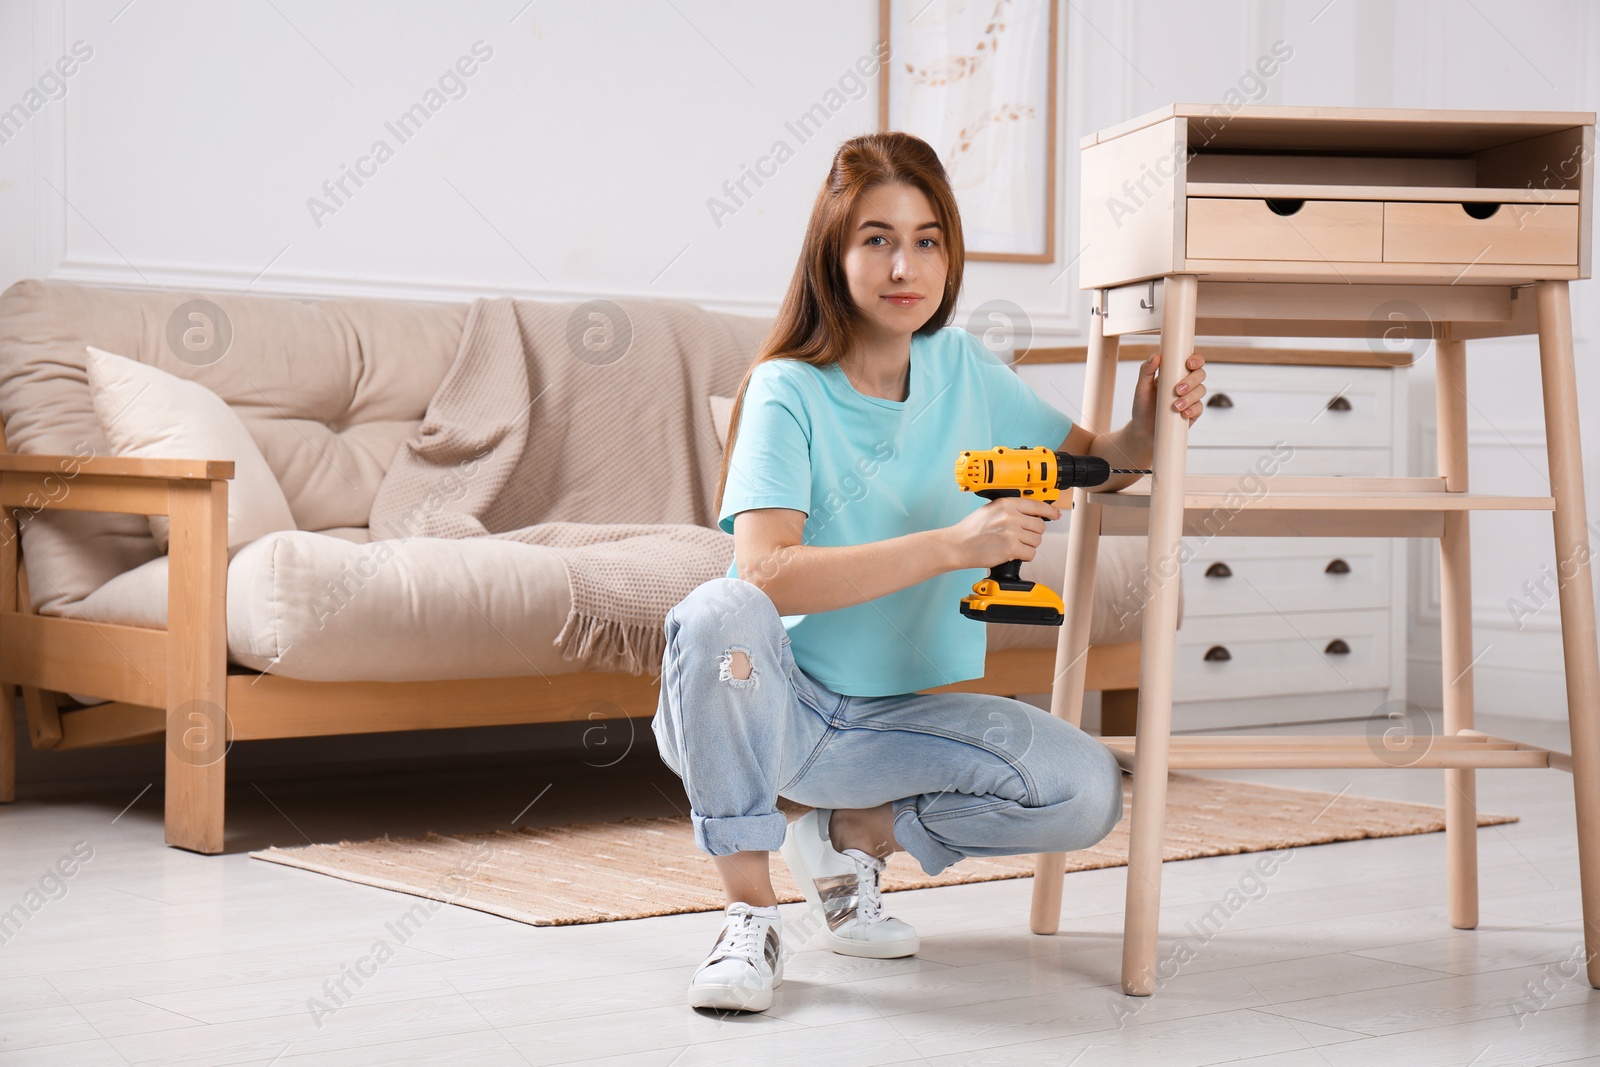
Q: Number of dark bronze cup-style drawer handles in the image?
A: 6